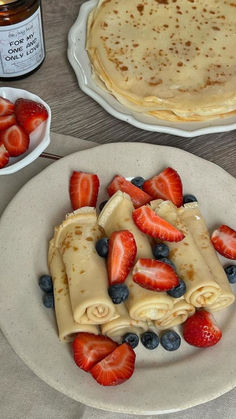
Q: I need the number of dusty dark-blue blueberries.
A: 14